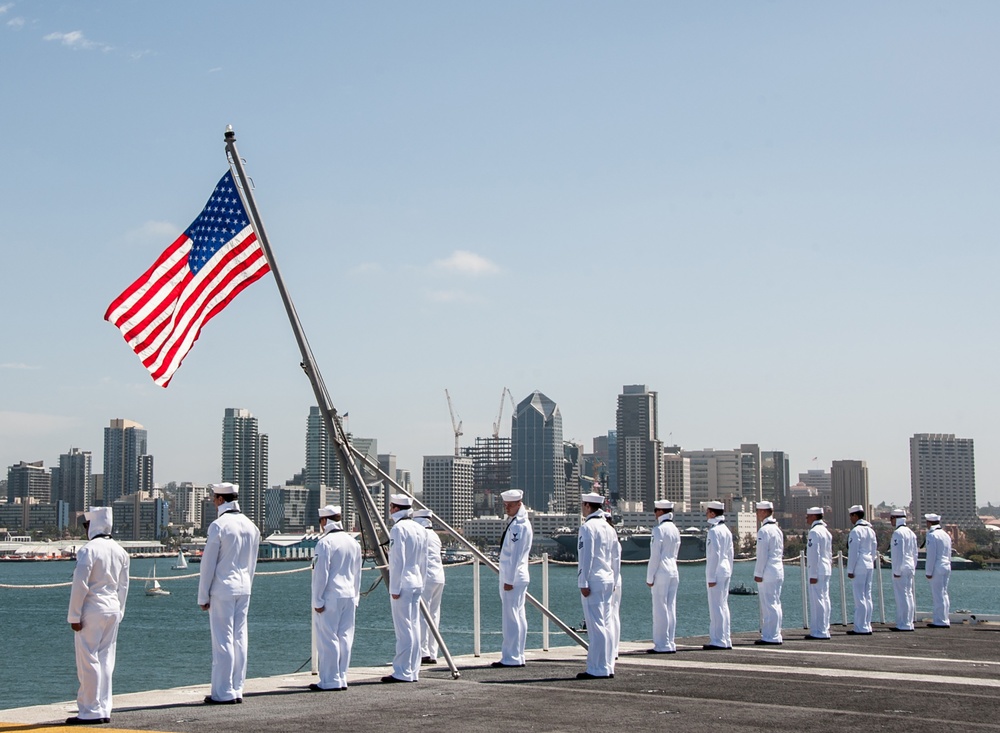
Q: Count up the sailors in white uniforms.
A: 15